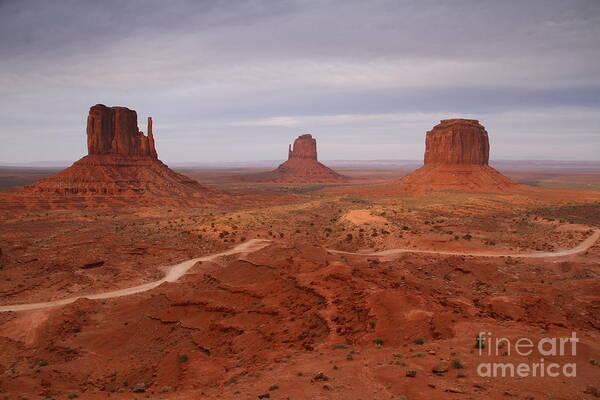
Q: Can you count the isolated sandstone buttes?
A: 3